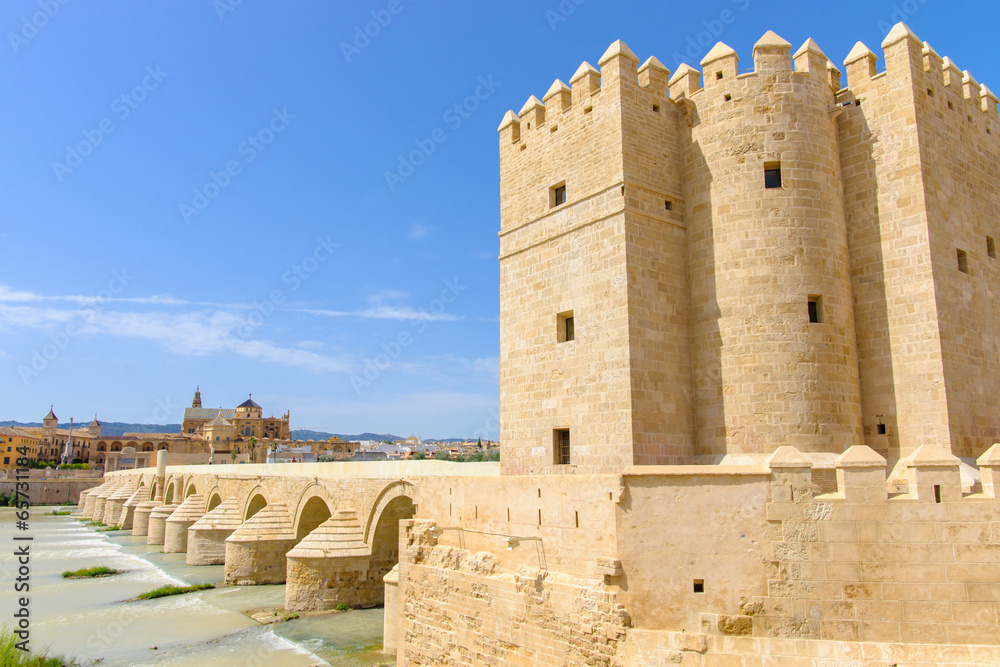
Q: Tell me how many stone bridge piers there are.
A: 11